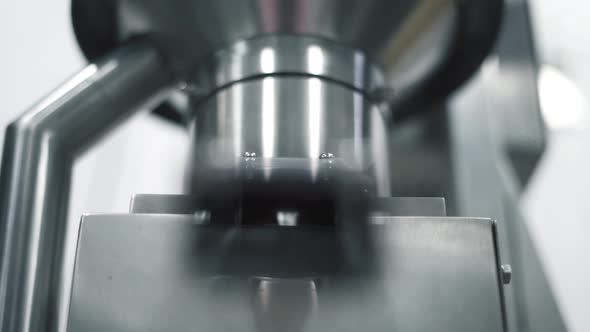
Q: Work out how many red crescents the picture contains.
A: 0